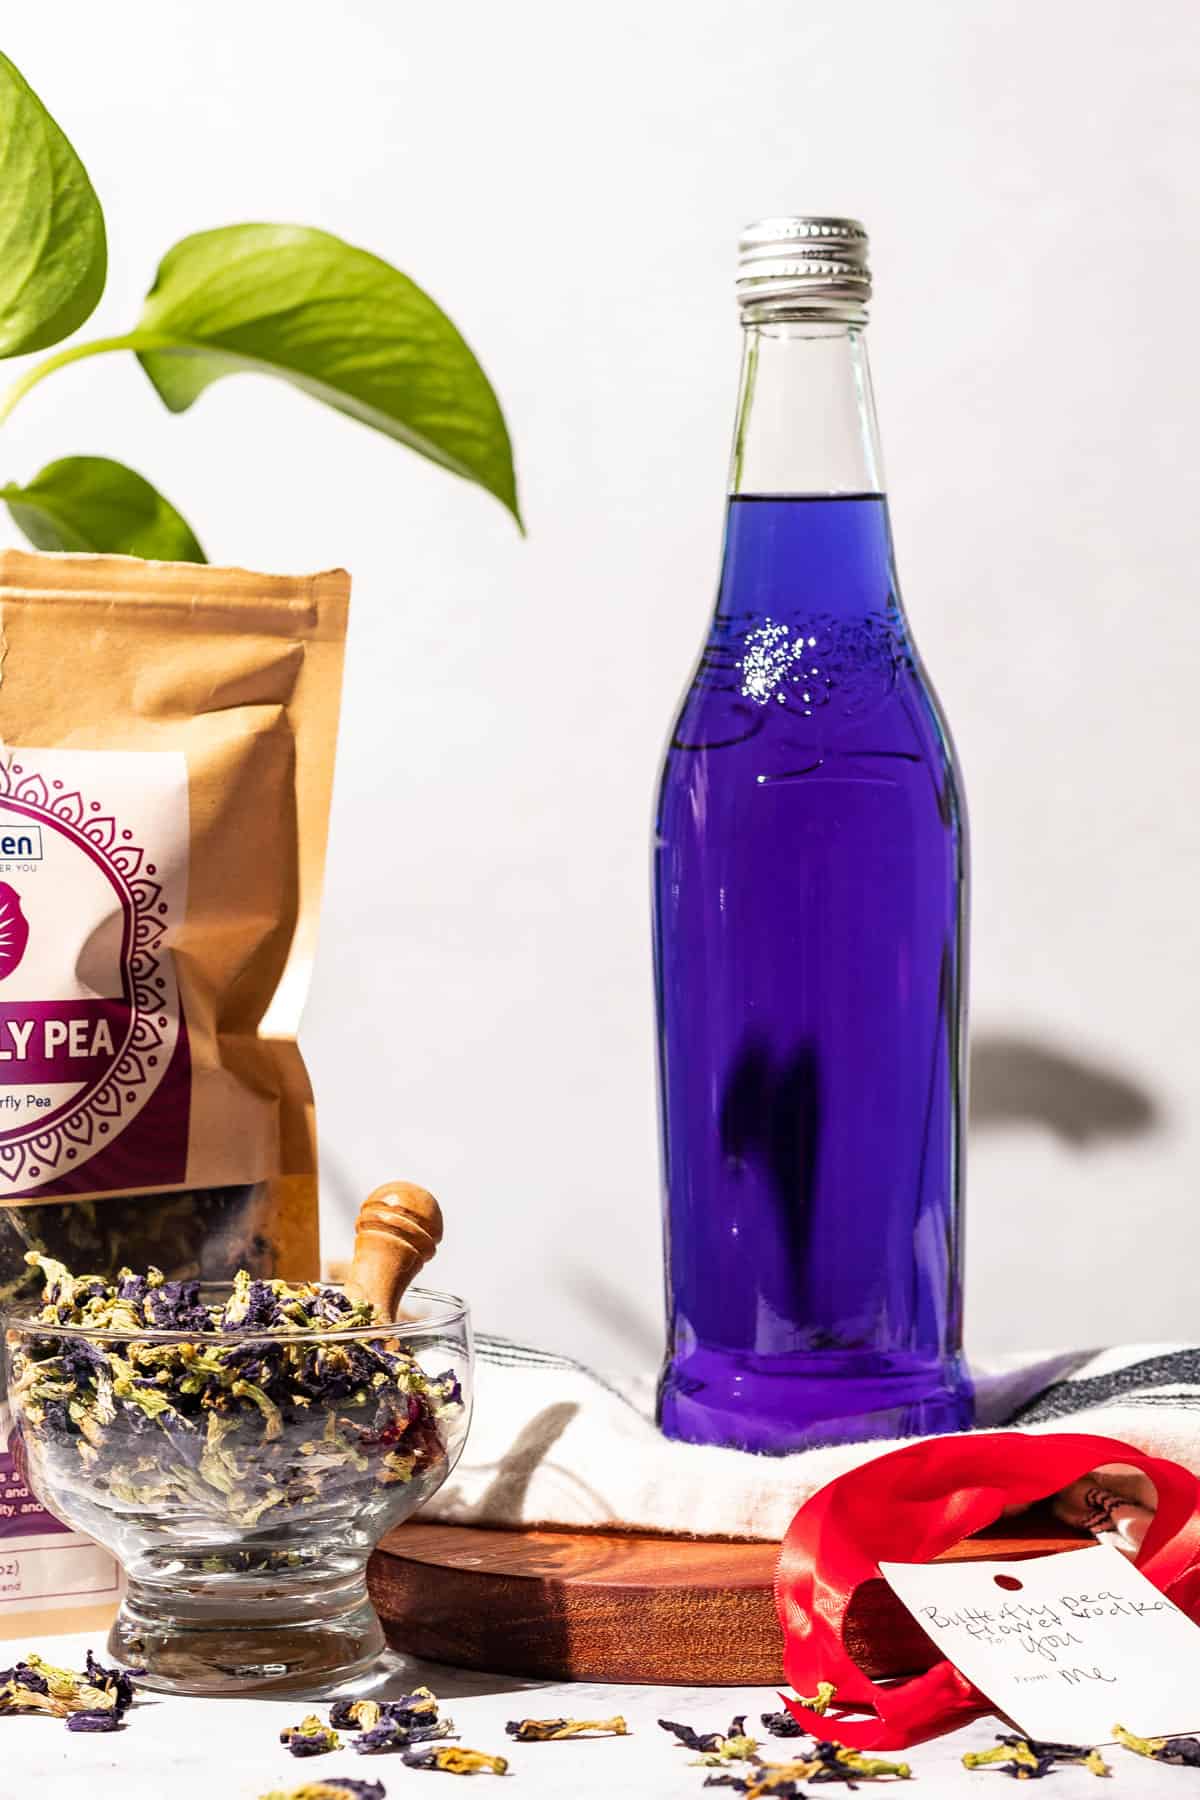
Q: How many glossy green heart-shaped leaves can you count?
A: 3